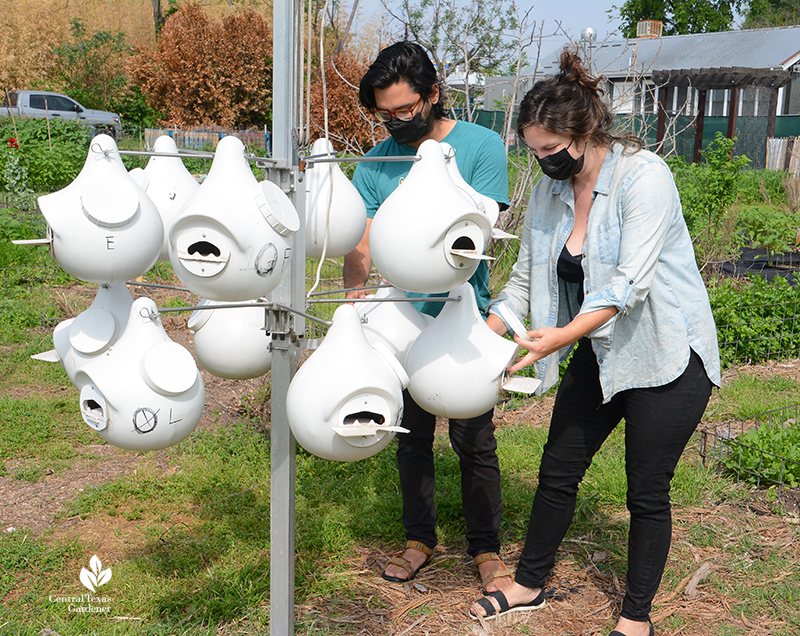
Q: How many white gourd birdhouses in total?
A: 12